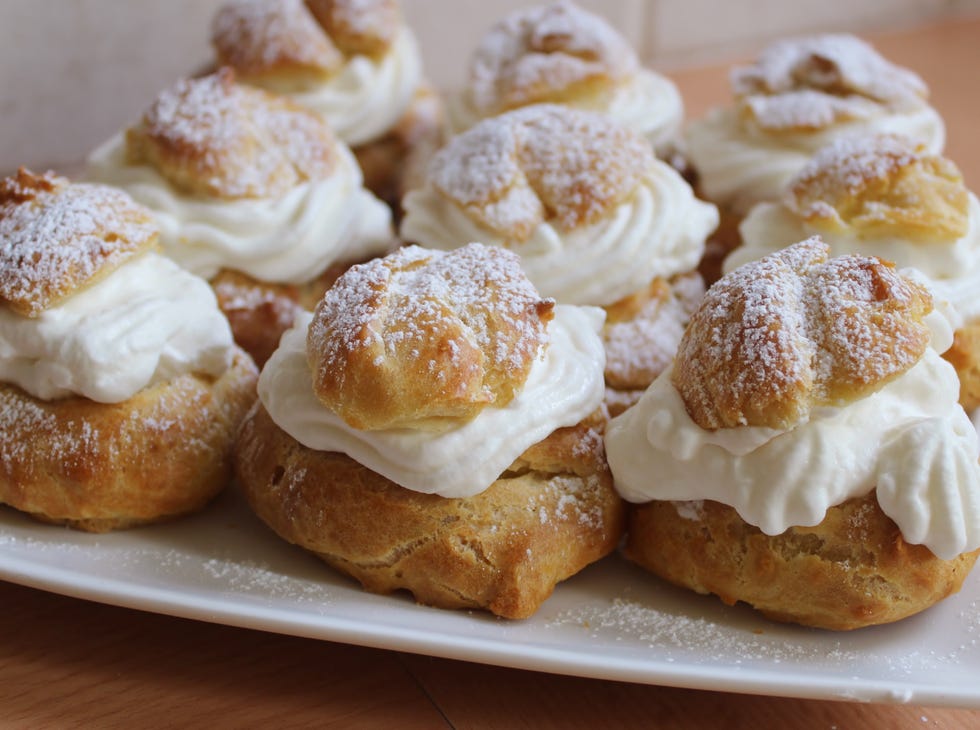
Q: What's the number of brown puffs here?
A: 9